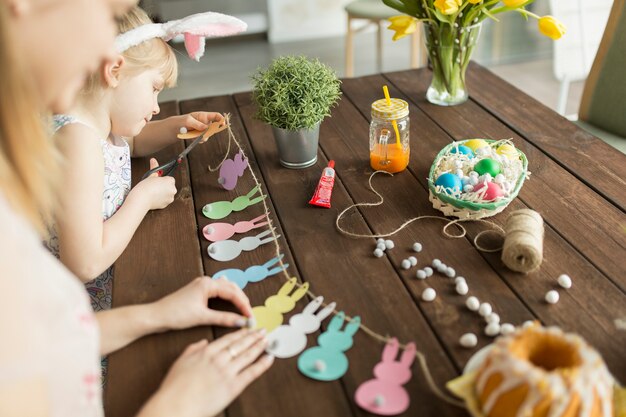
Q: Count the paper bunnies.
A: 10